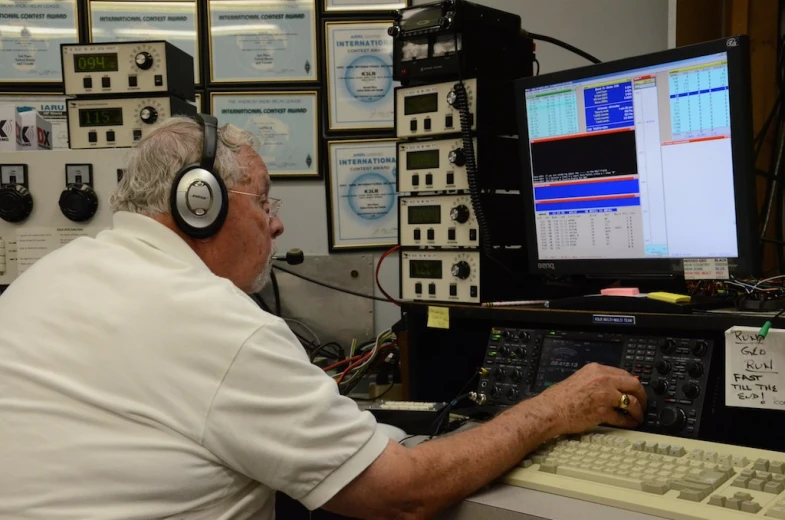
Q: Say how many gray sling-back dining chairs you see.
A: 0